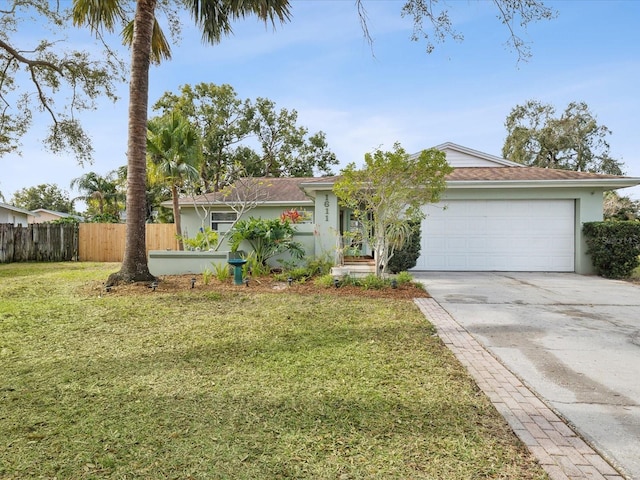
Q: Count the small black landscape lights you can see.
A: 7